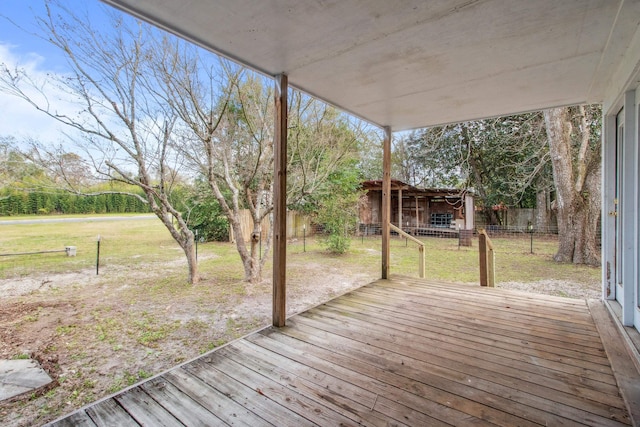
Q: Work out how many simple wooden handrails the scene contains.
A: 2